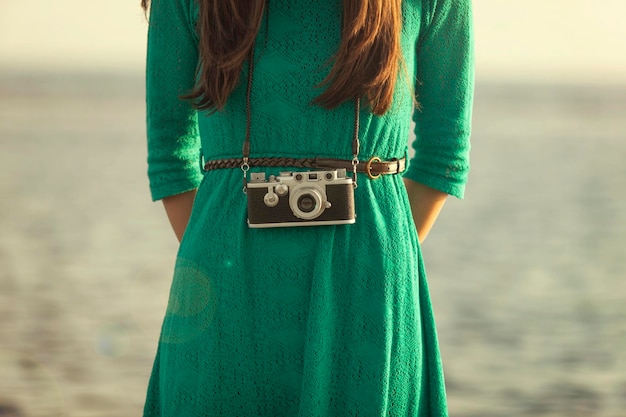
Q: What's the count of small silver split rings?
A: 2